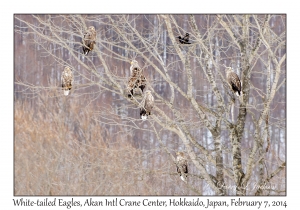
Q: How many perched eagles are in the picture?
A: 6